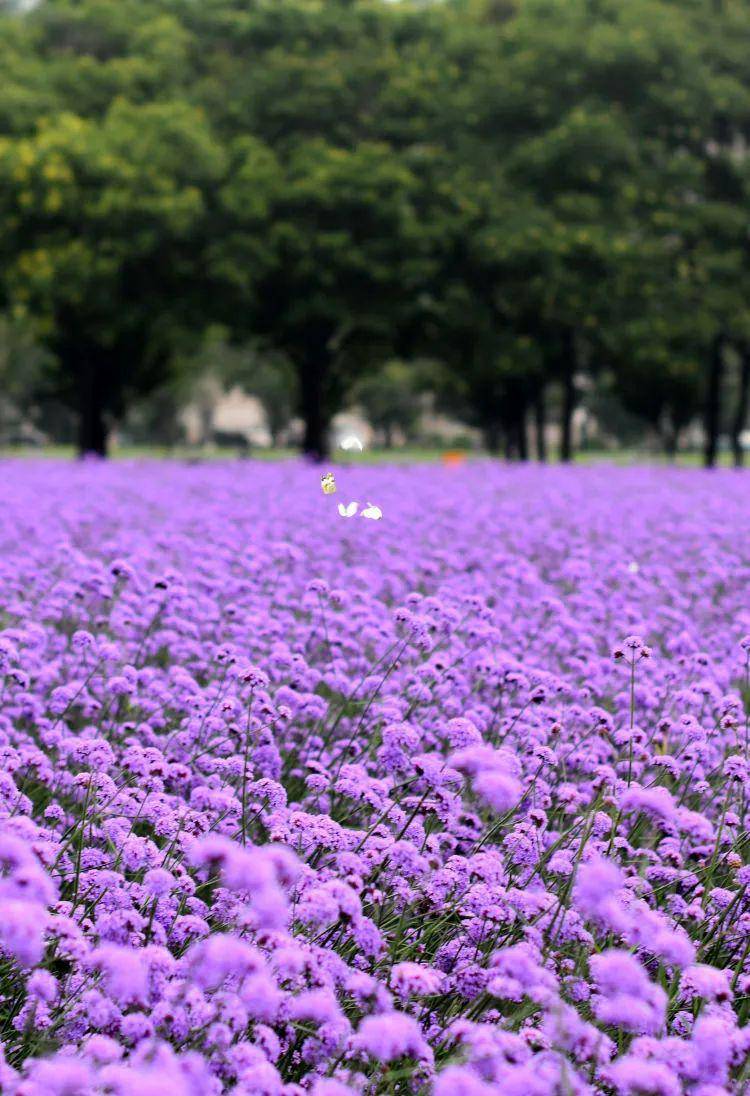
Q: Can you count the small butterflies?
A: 4